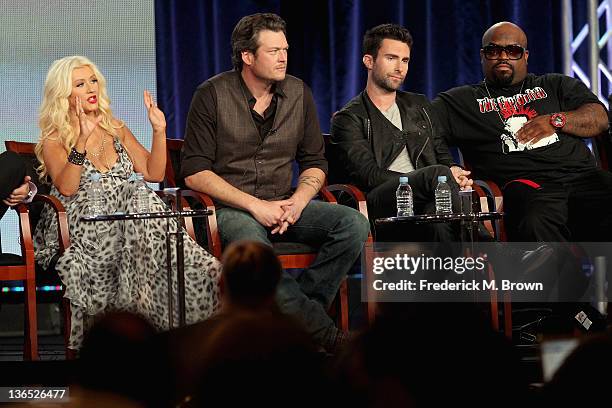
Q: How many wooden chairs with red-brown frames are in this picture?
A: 5